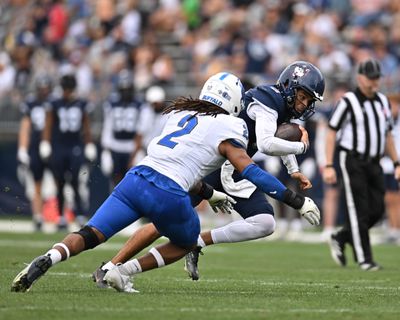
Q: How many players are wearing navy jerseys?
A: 4